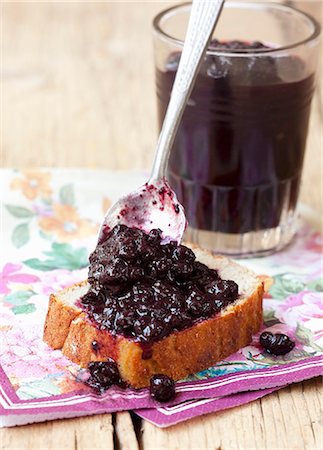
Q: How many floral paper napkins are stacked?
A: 2